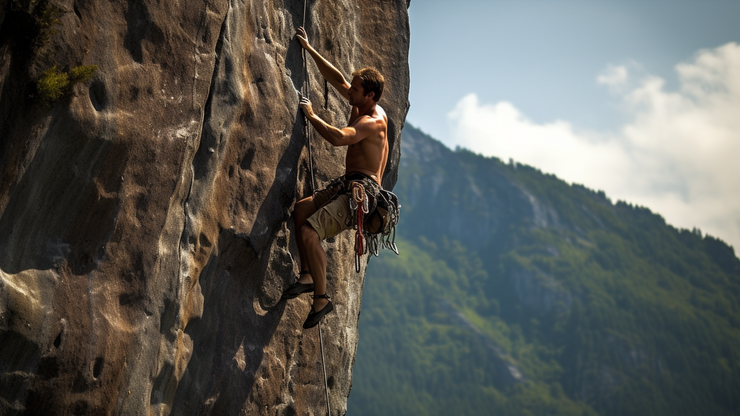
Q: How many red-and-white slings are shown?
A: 1